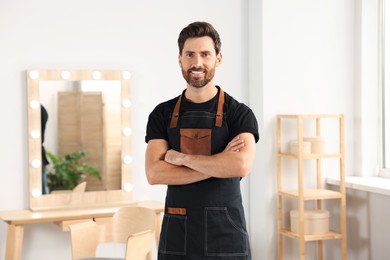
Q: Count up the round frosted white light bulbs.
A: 12